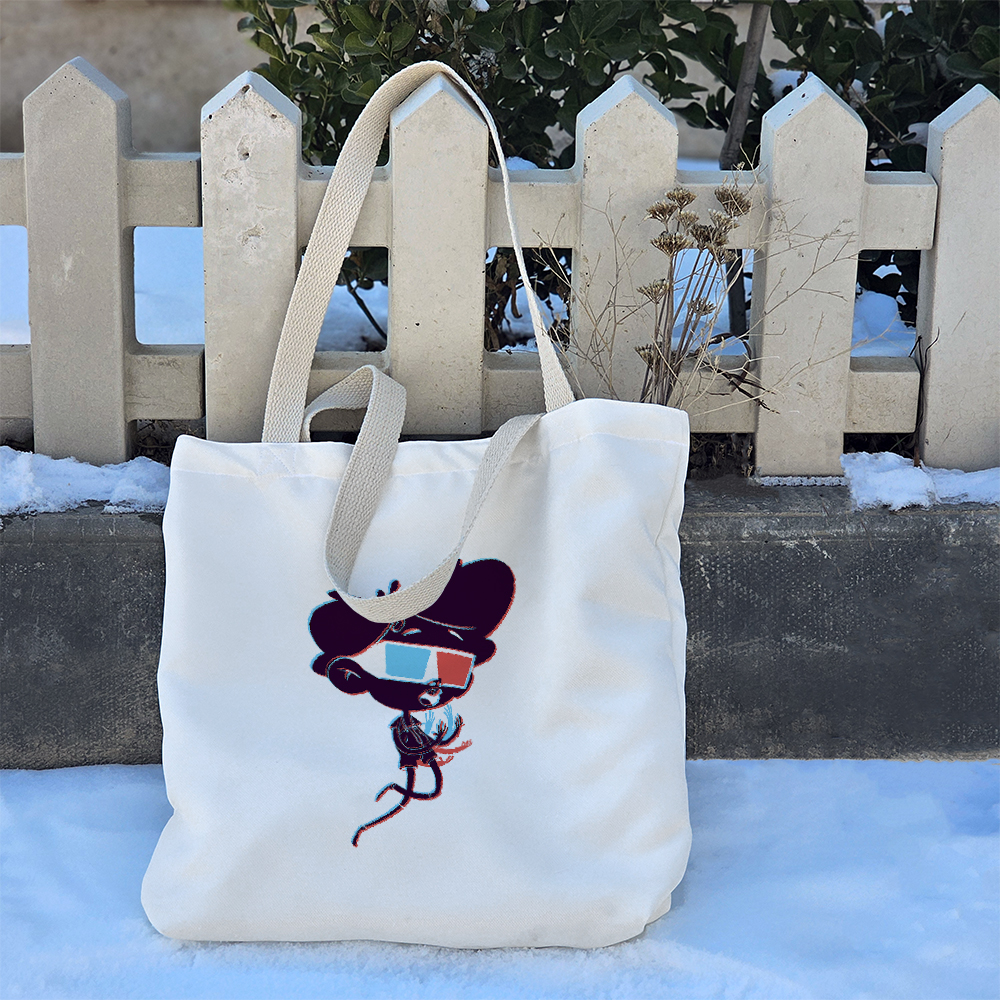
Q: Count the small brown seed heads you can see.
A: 11